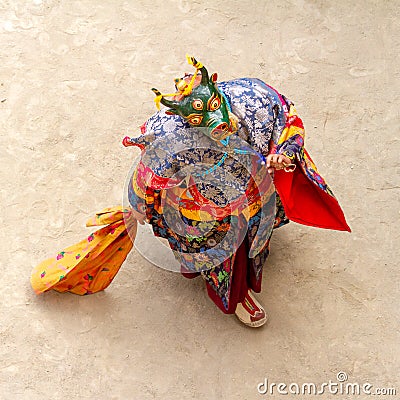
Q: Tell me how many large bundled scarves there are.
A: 1